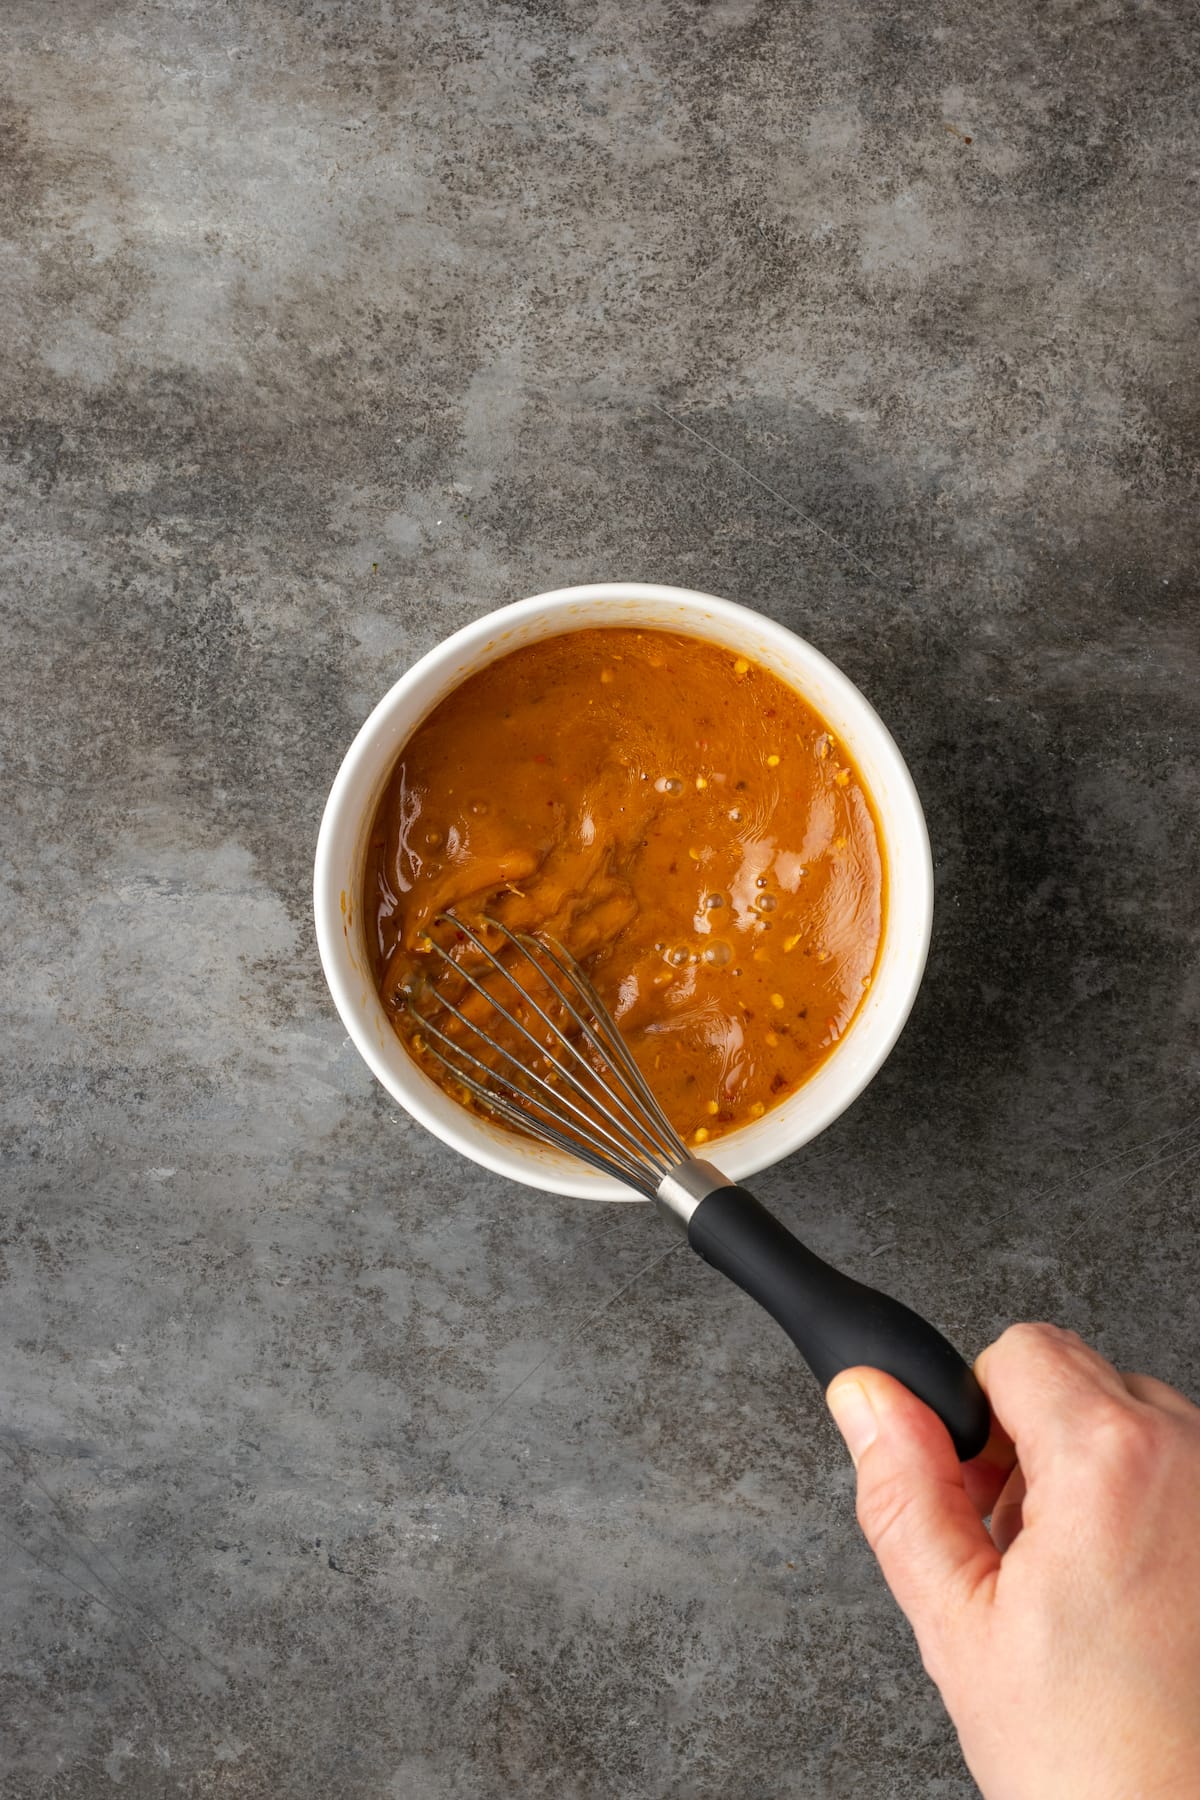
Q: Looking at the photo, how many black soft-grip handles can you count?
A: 1